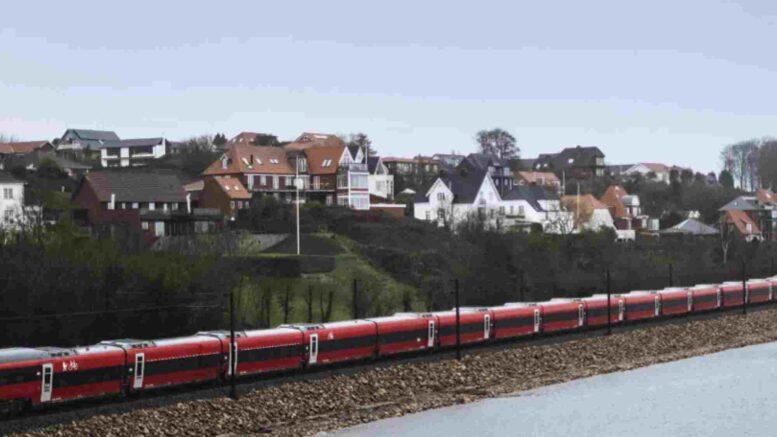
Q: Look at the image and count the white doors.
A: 14